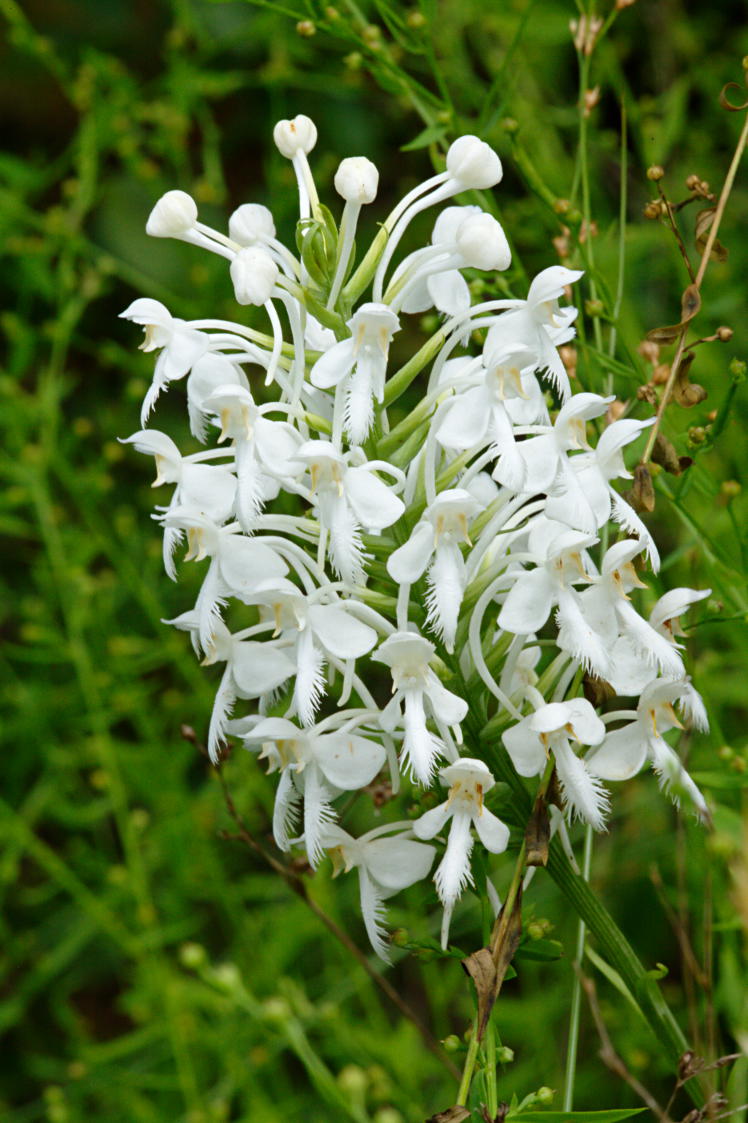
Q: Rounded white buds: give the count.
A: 7